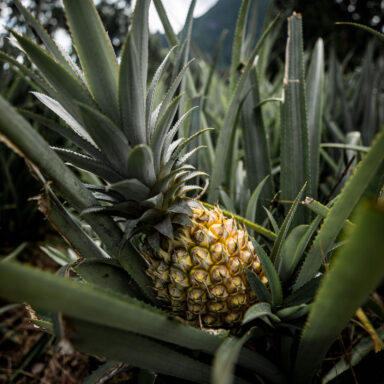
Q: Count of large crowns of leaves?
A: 1